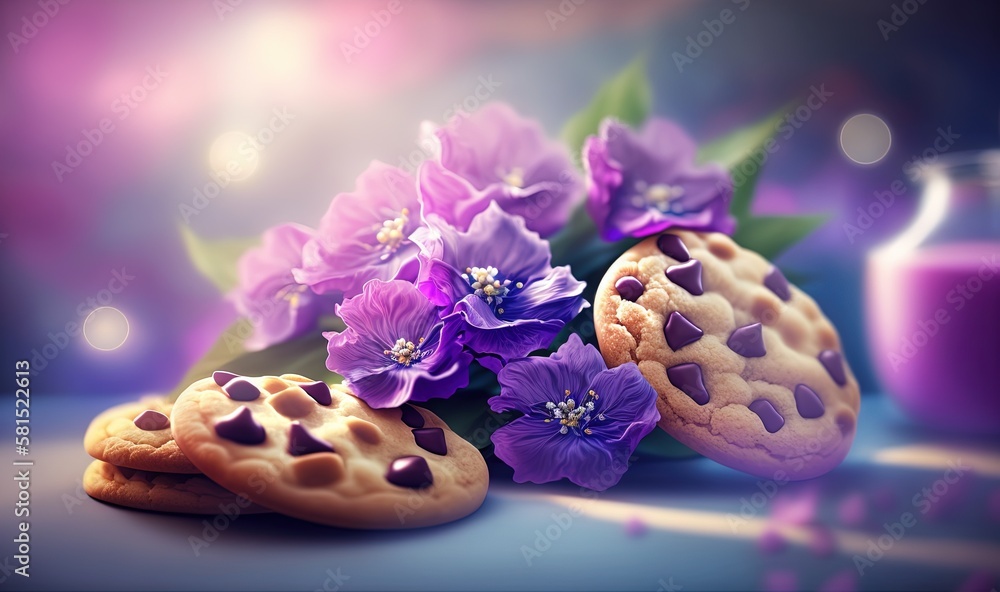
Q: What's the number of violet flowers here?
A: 7